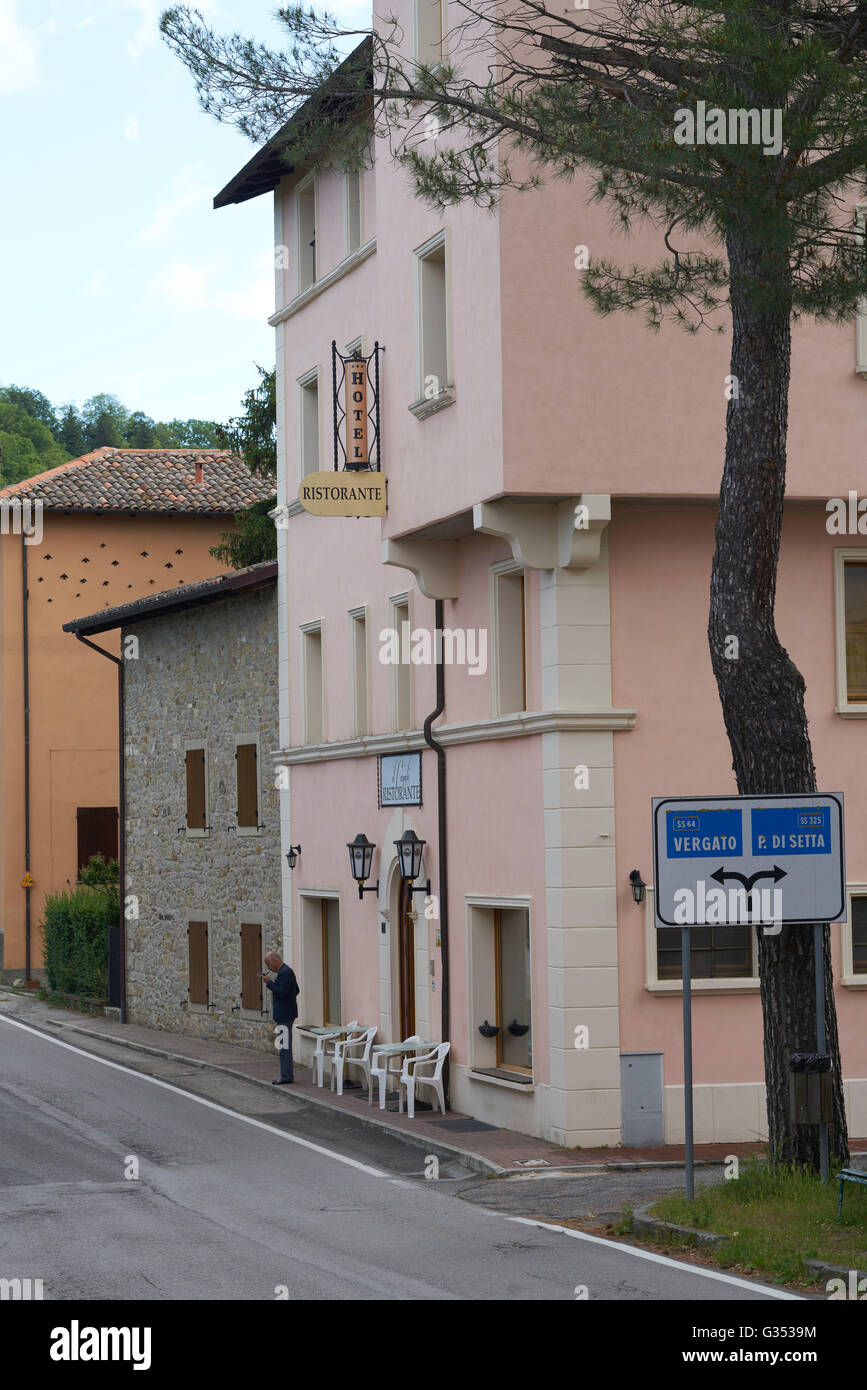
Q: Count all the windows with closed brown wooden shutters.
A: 5